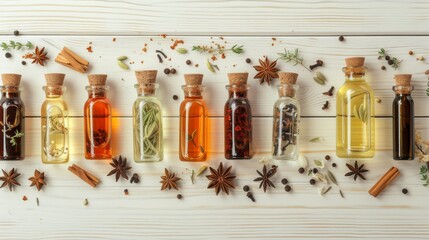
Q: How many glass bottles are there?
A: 9